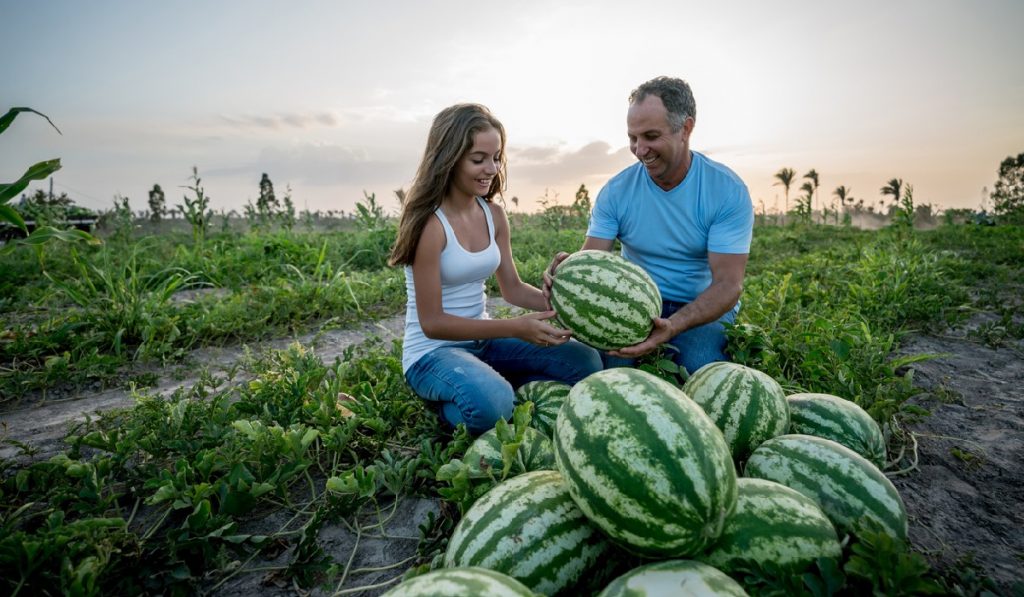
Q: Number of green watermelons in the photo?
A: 11